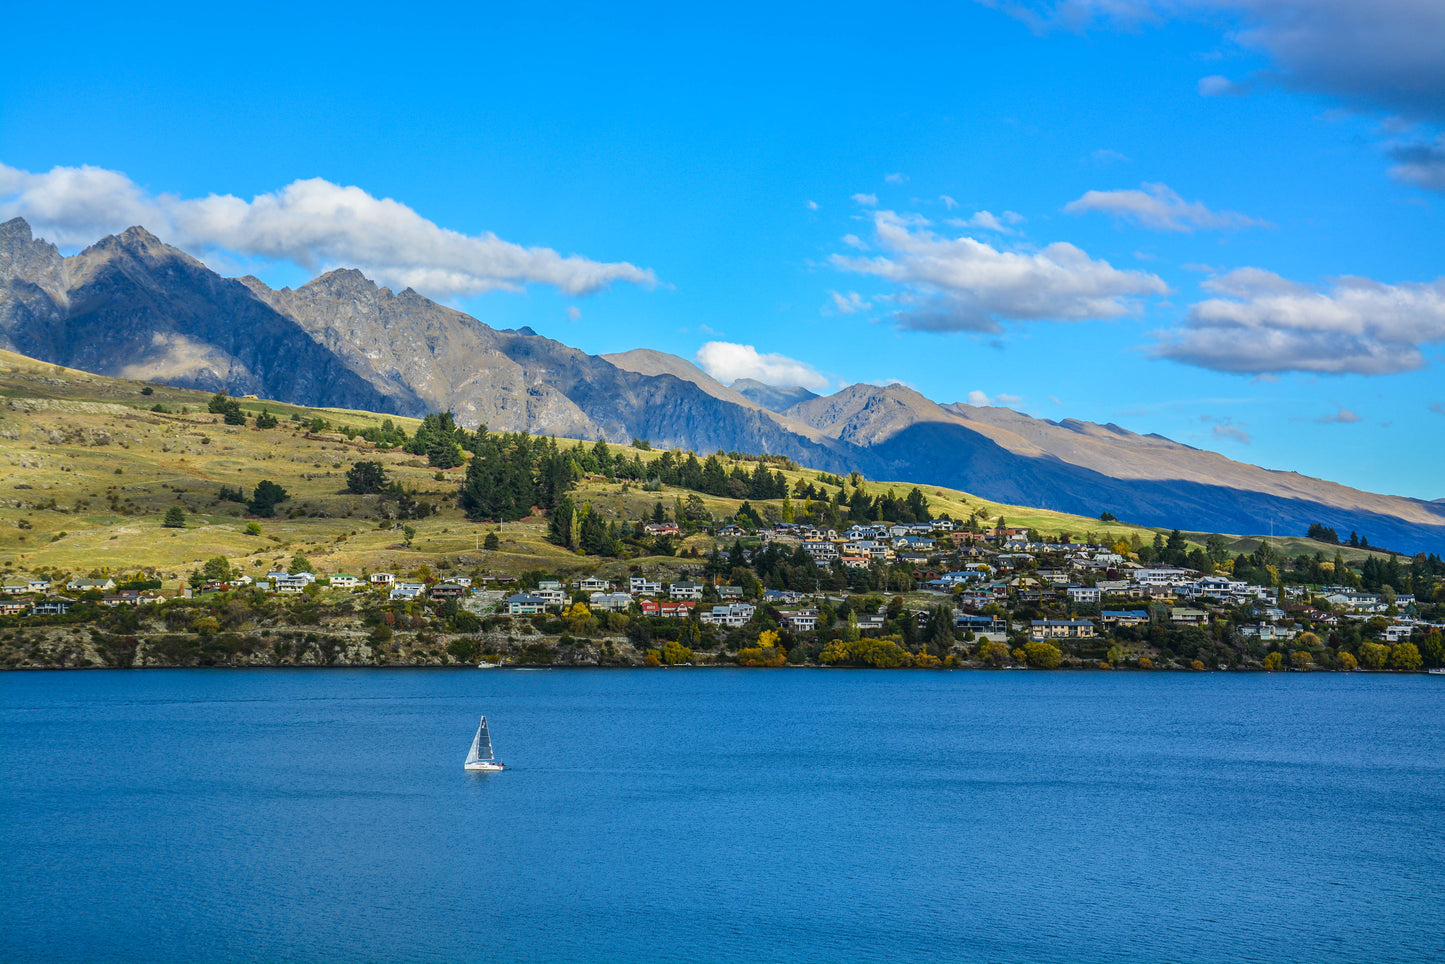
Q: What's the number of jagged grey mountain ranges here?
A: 1